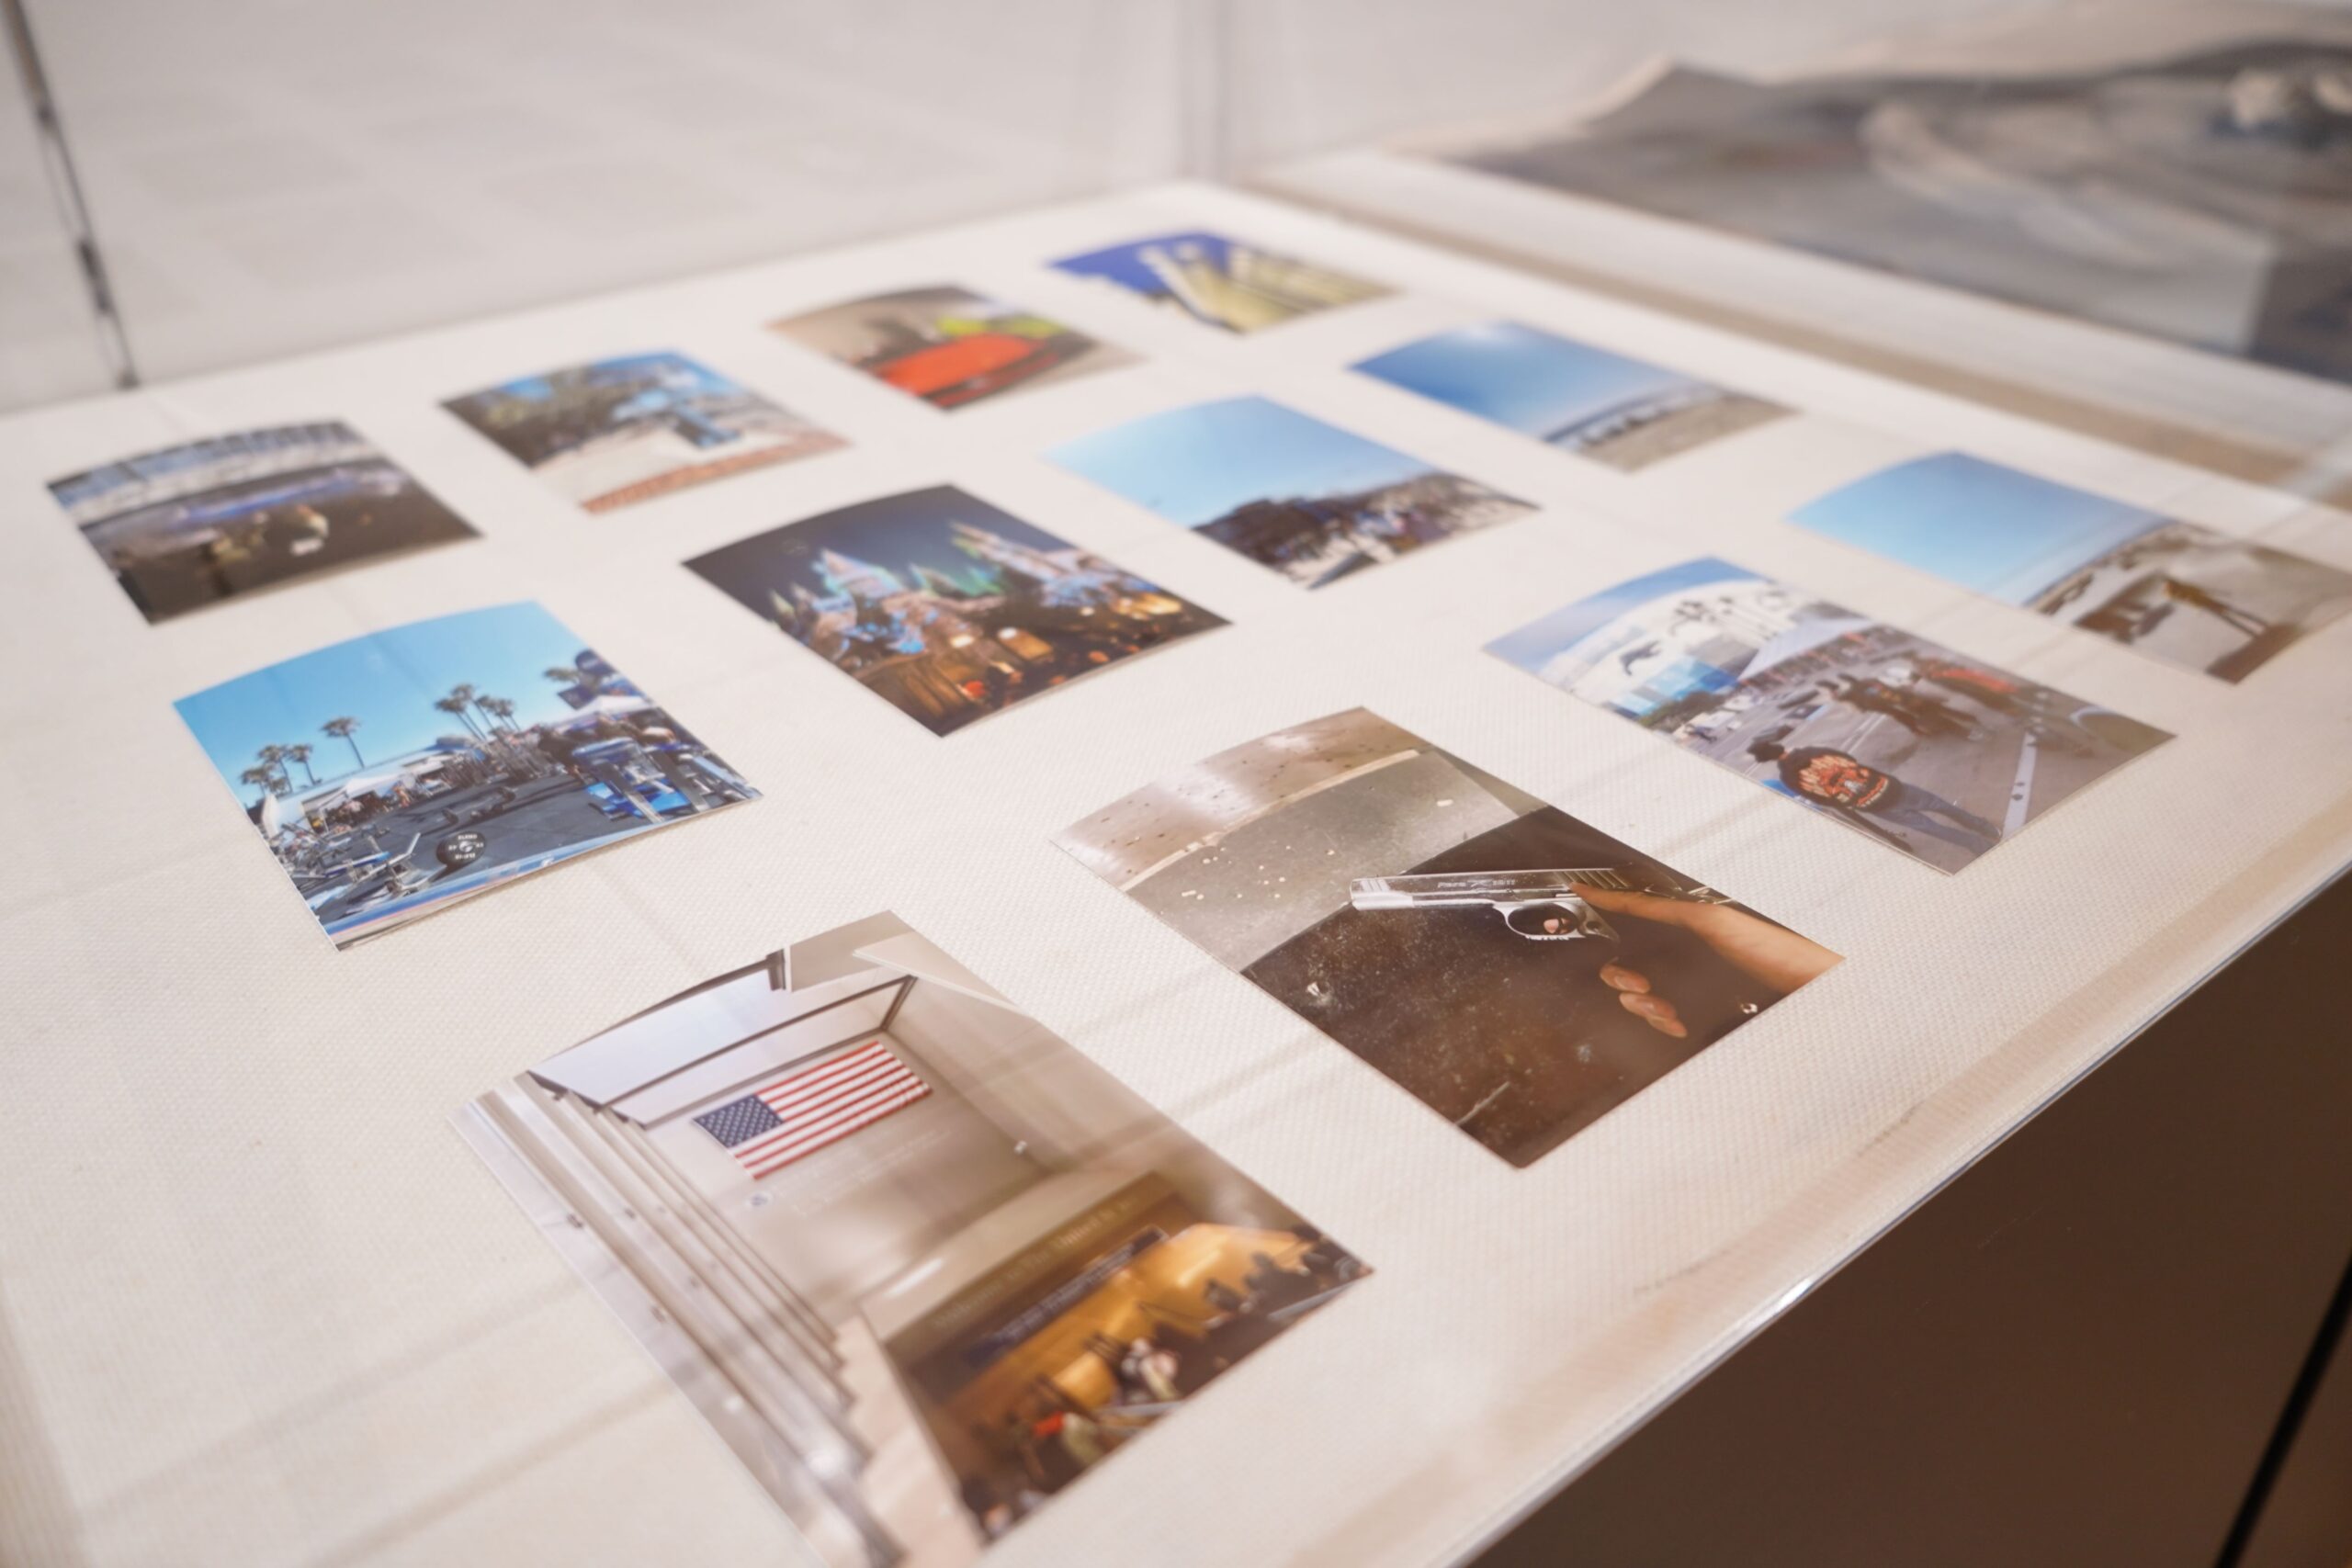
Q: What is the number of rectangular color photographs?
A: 12